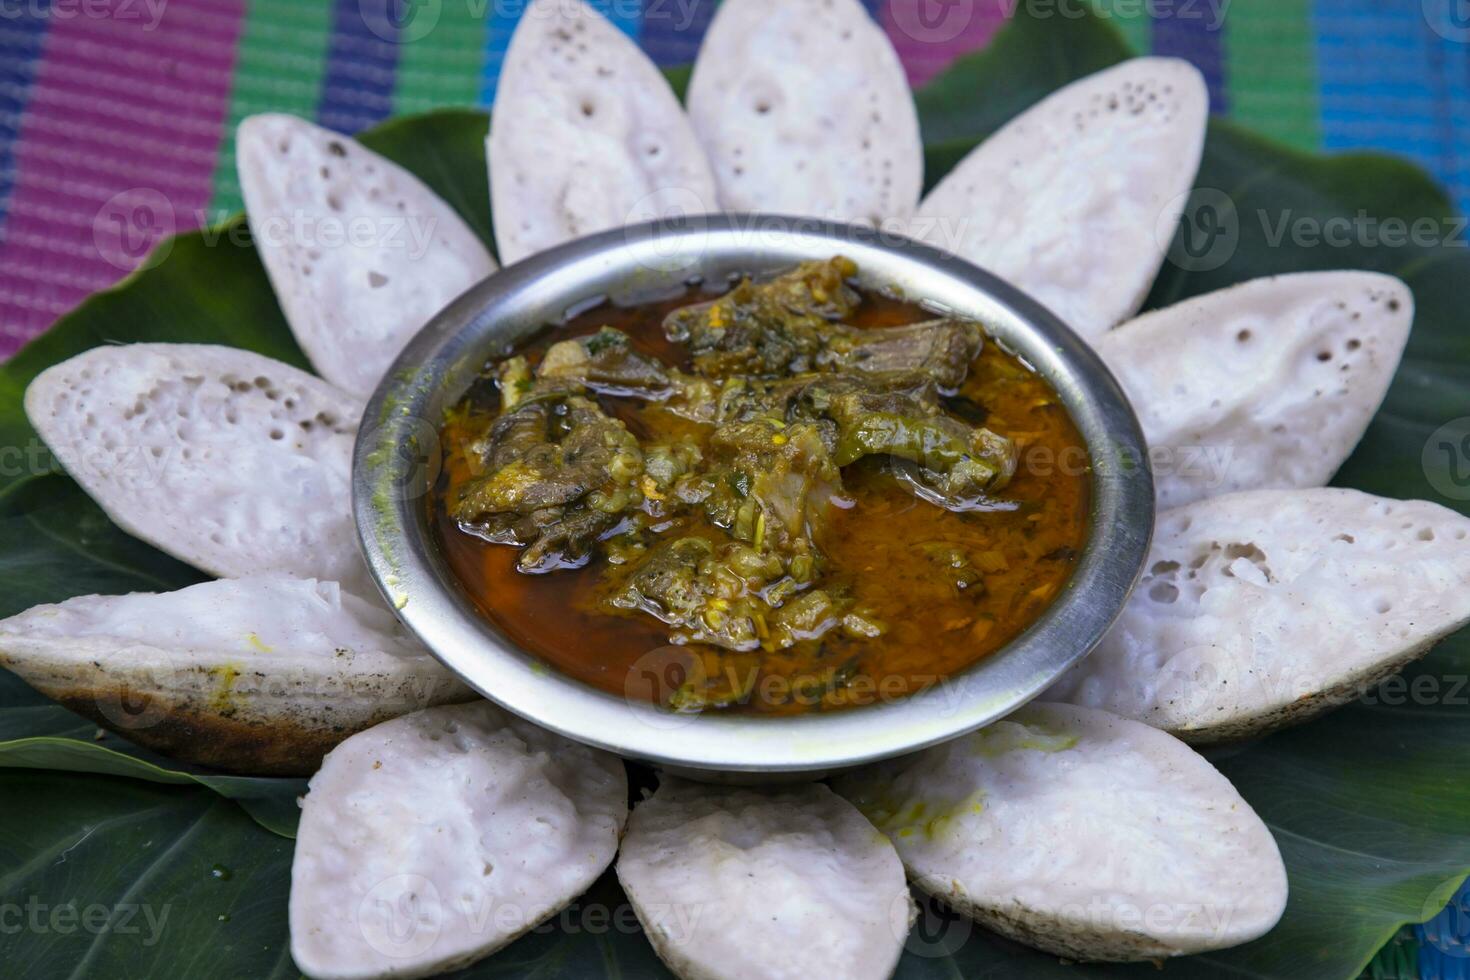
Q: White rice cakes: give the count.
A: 11